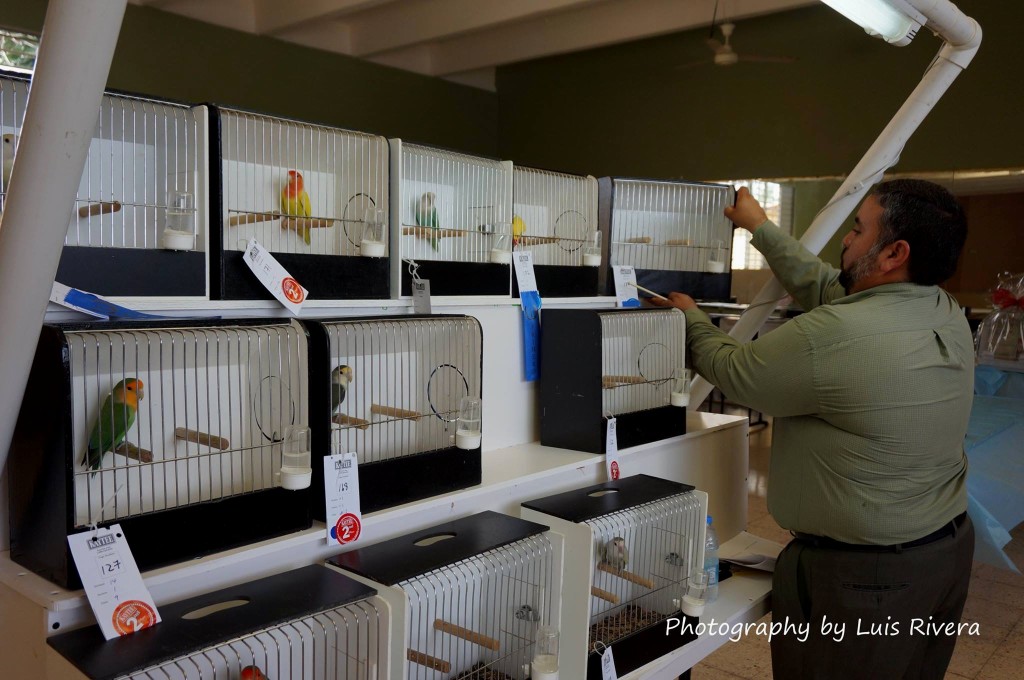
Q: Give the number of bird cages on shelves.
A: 11